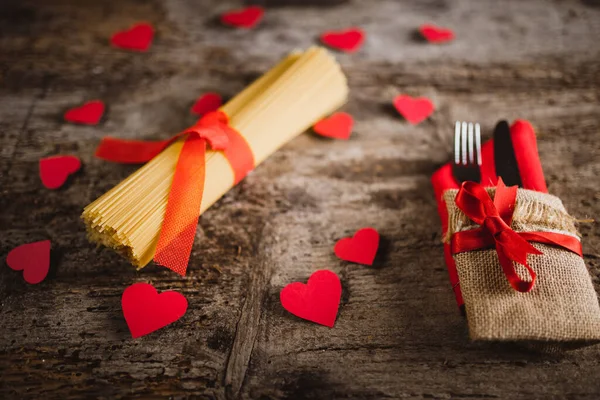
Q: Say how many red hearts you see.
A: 13